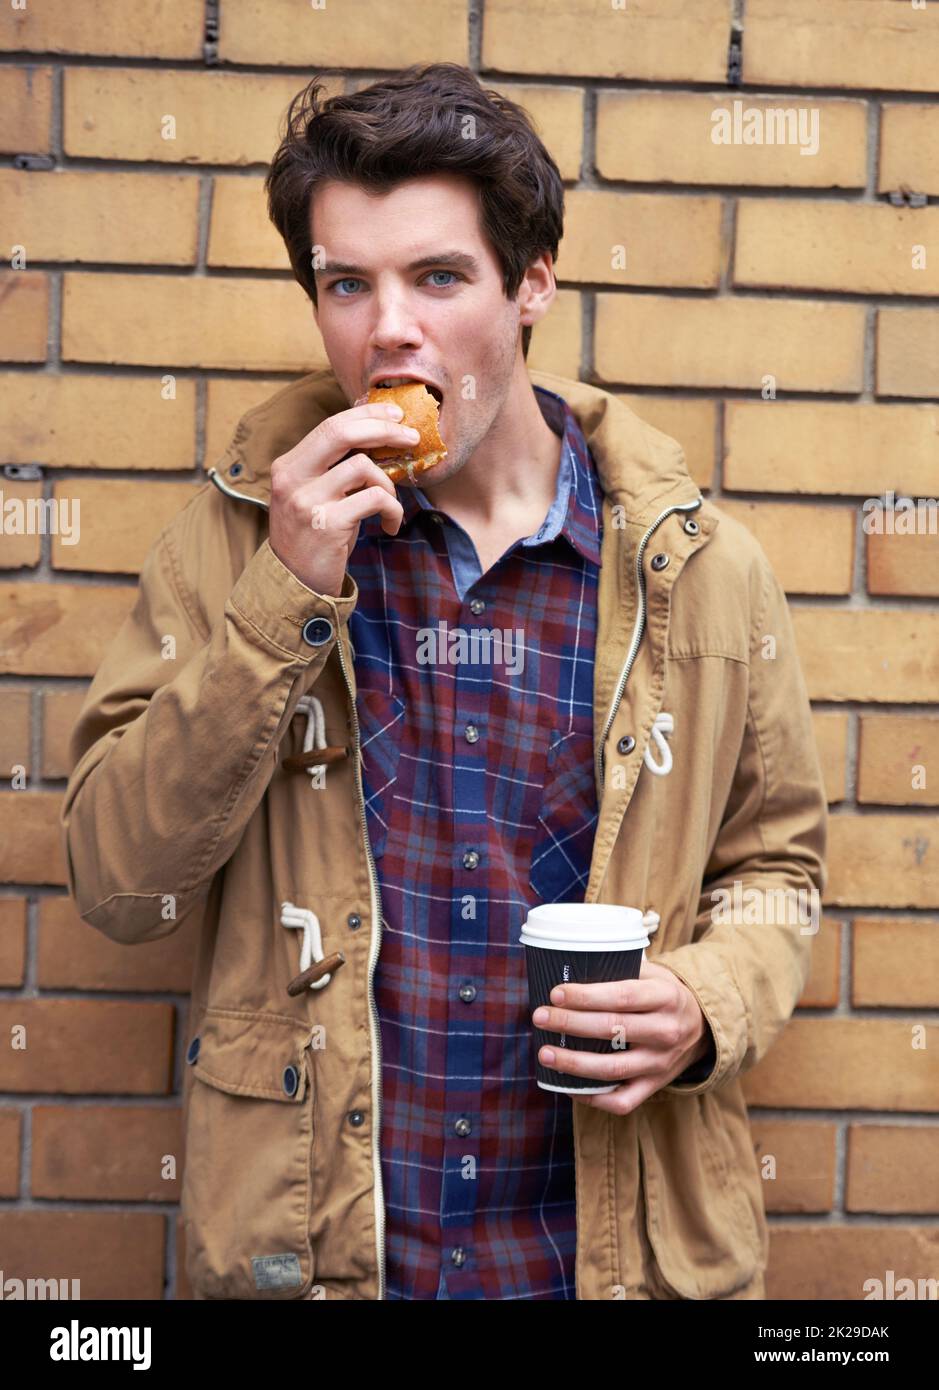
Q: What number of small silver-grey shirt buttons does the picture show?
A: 6